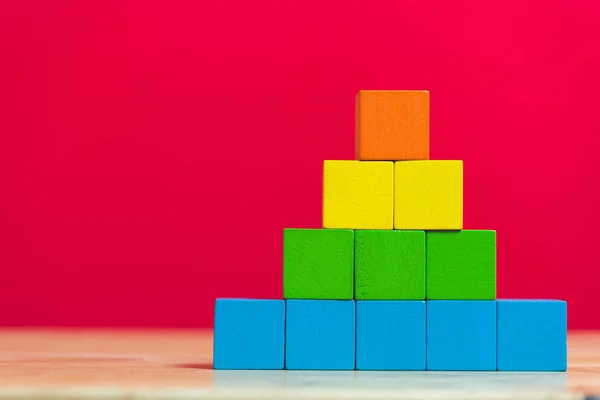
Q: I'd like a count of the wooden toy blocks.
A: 11